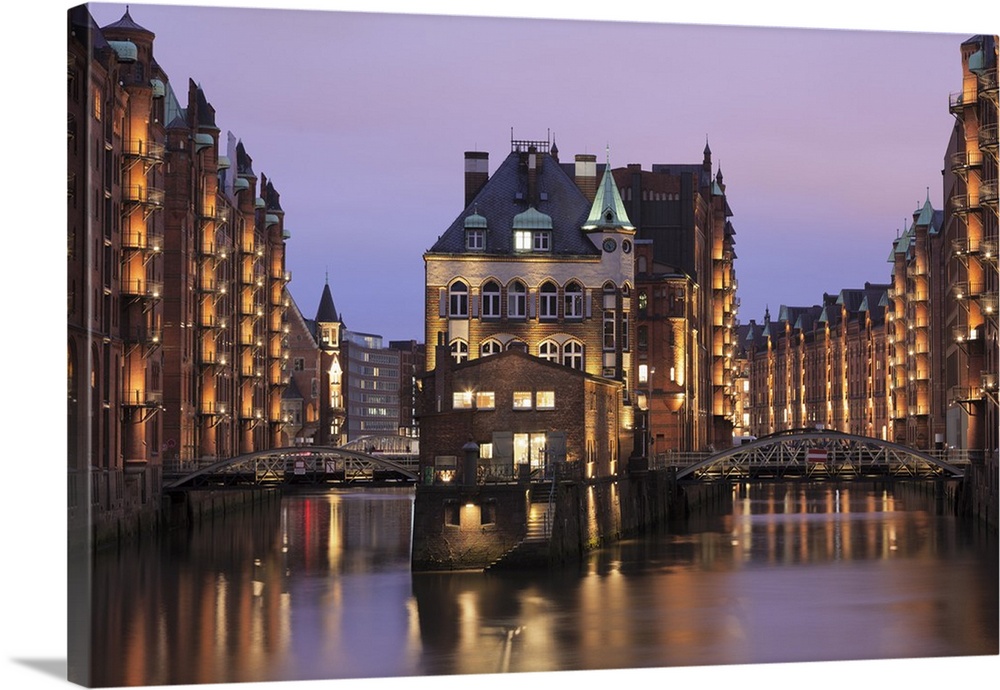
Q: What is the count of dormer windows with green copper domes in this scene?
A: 2